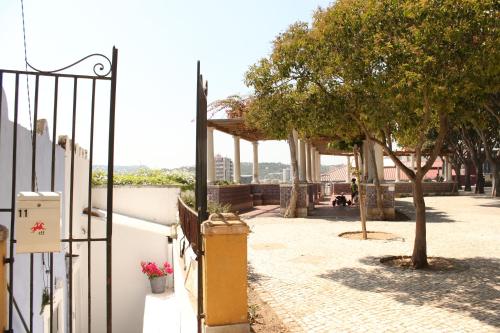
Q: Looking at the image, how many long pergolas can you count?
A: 1